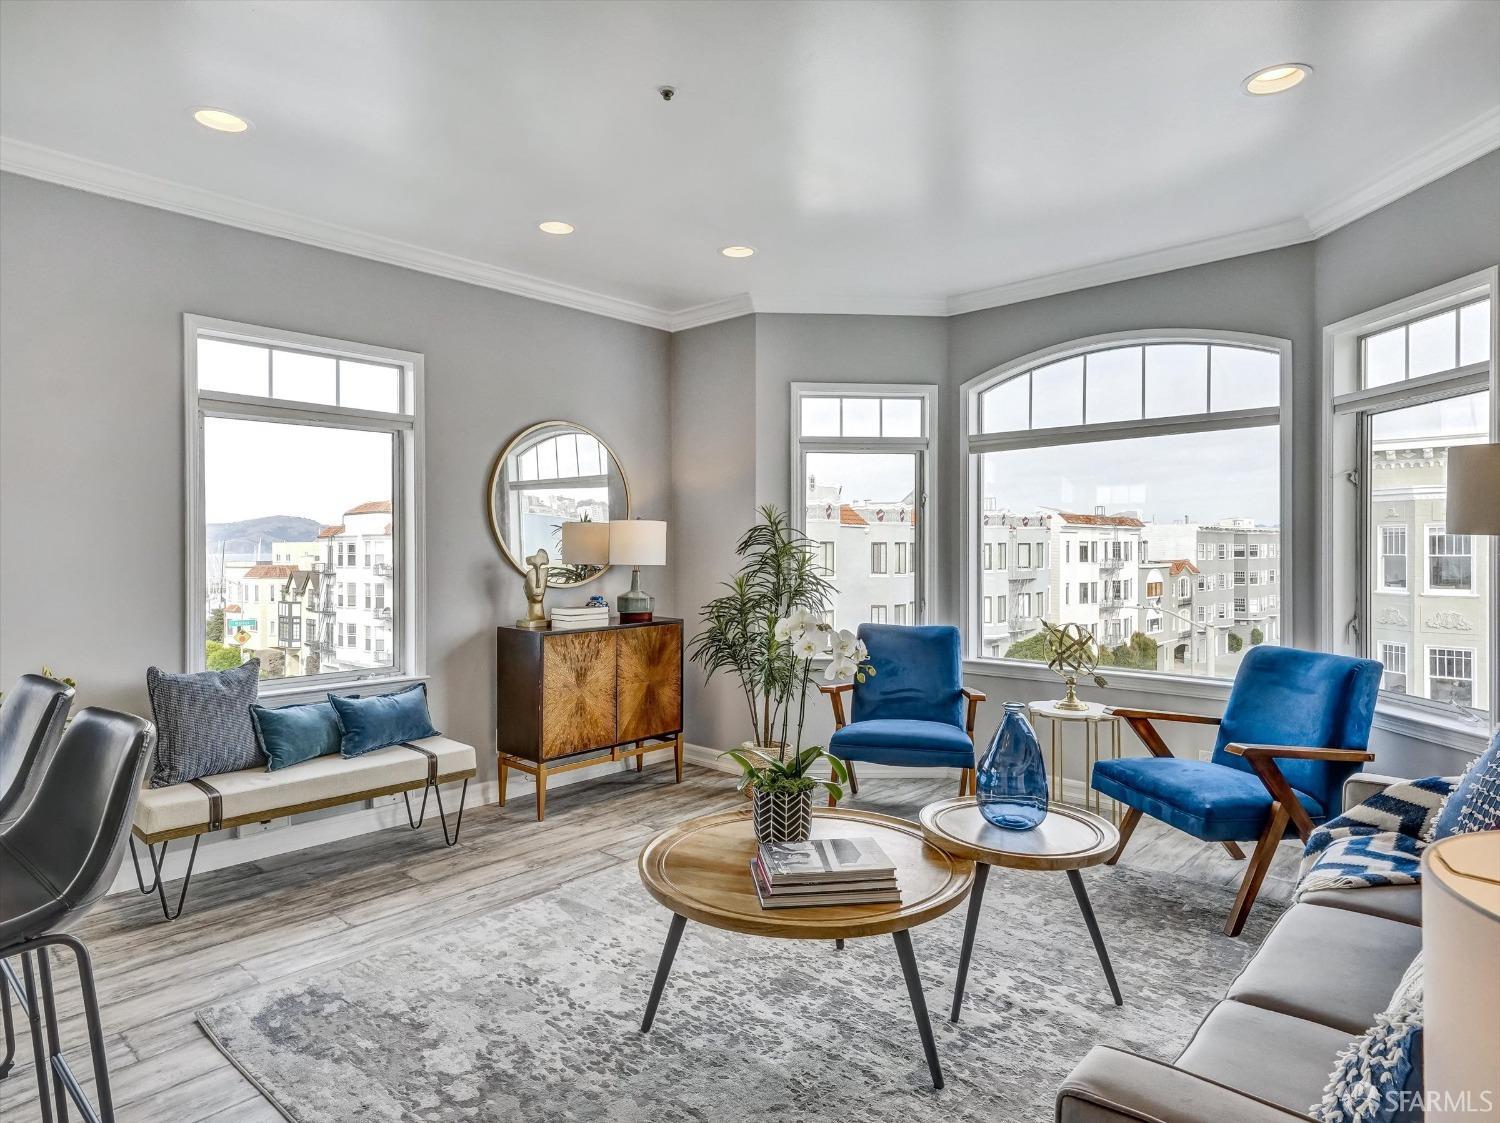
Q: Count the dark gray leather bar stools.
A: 2